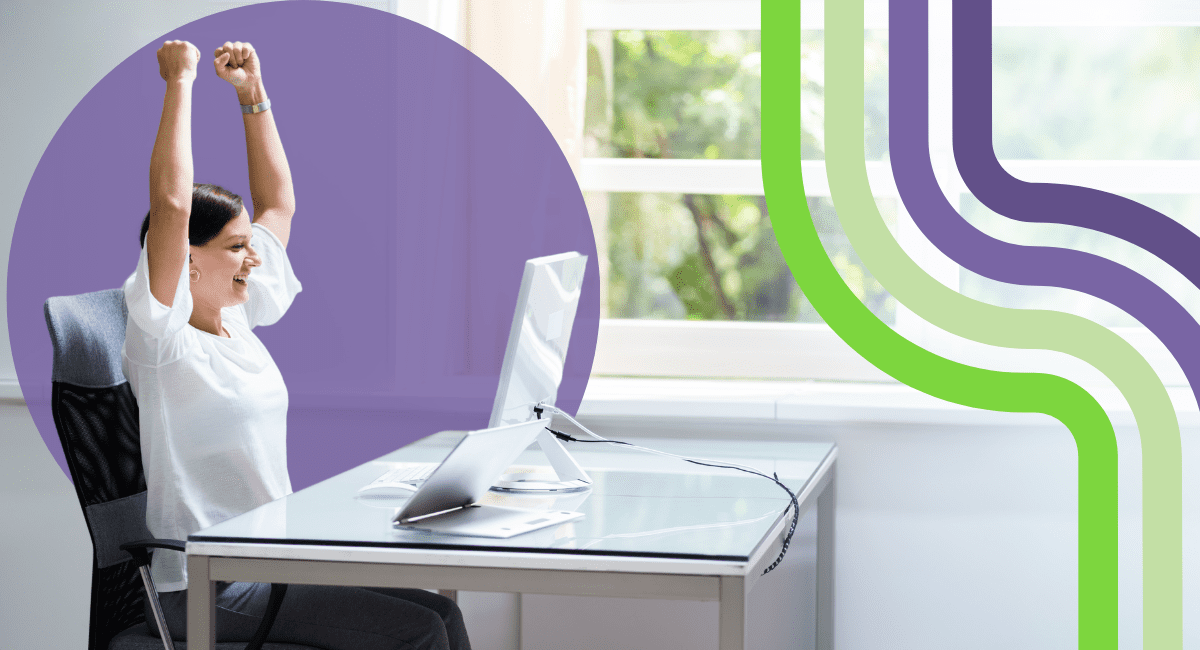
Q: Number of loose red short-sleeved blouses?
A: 0